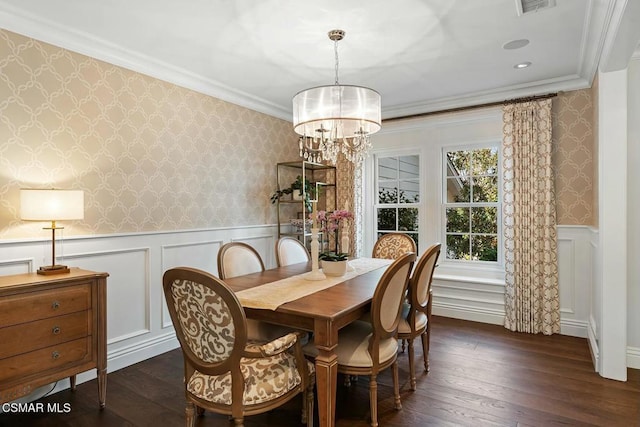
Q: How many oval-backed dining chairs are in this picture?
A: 6